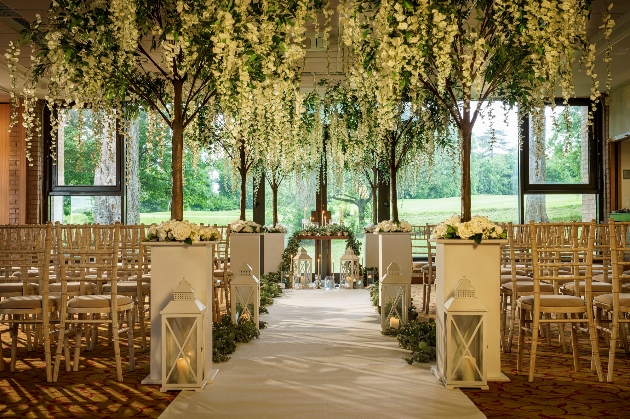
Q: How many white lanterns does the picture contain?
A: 6